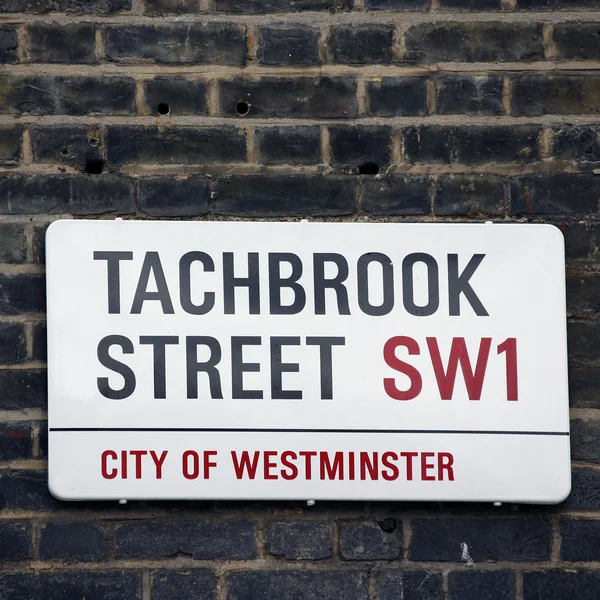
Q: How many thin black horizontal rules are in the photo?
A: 1